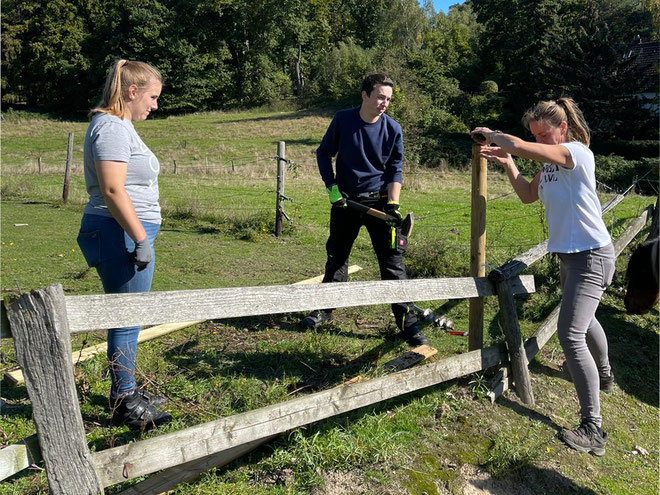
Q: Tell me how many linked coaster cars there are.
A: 0